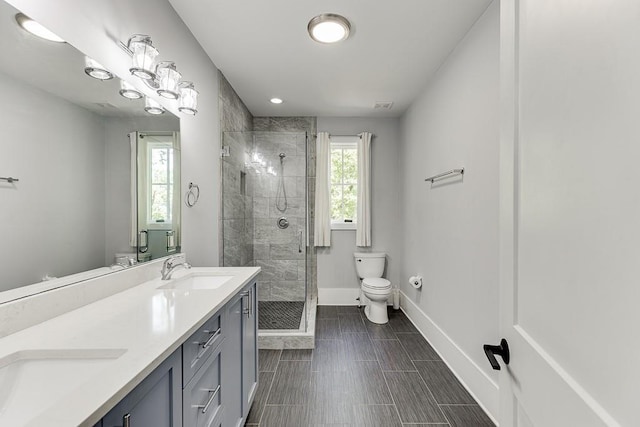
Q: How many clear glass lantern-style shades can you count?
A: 3